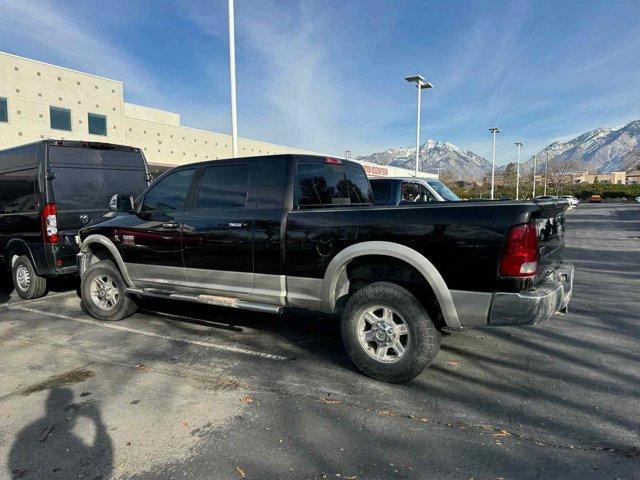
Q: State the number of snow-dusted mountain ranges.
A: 2